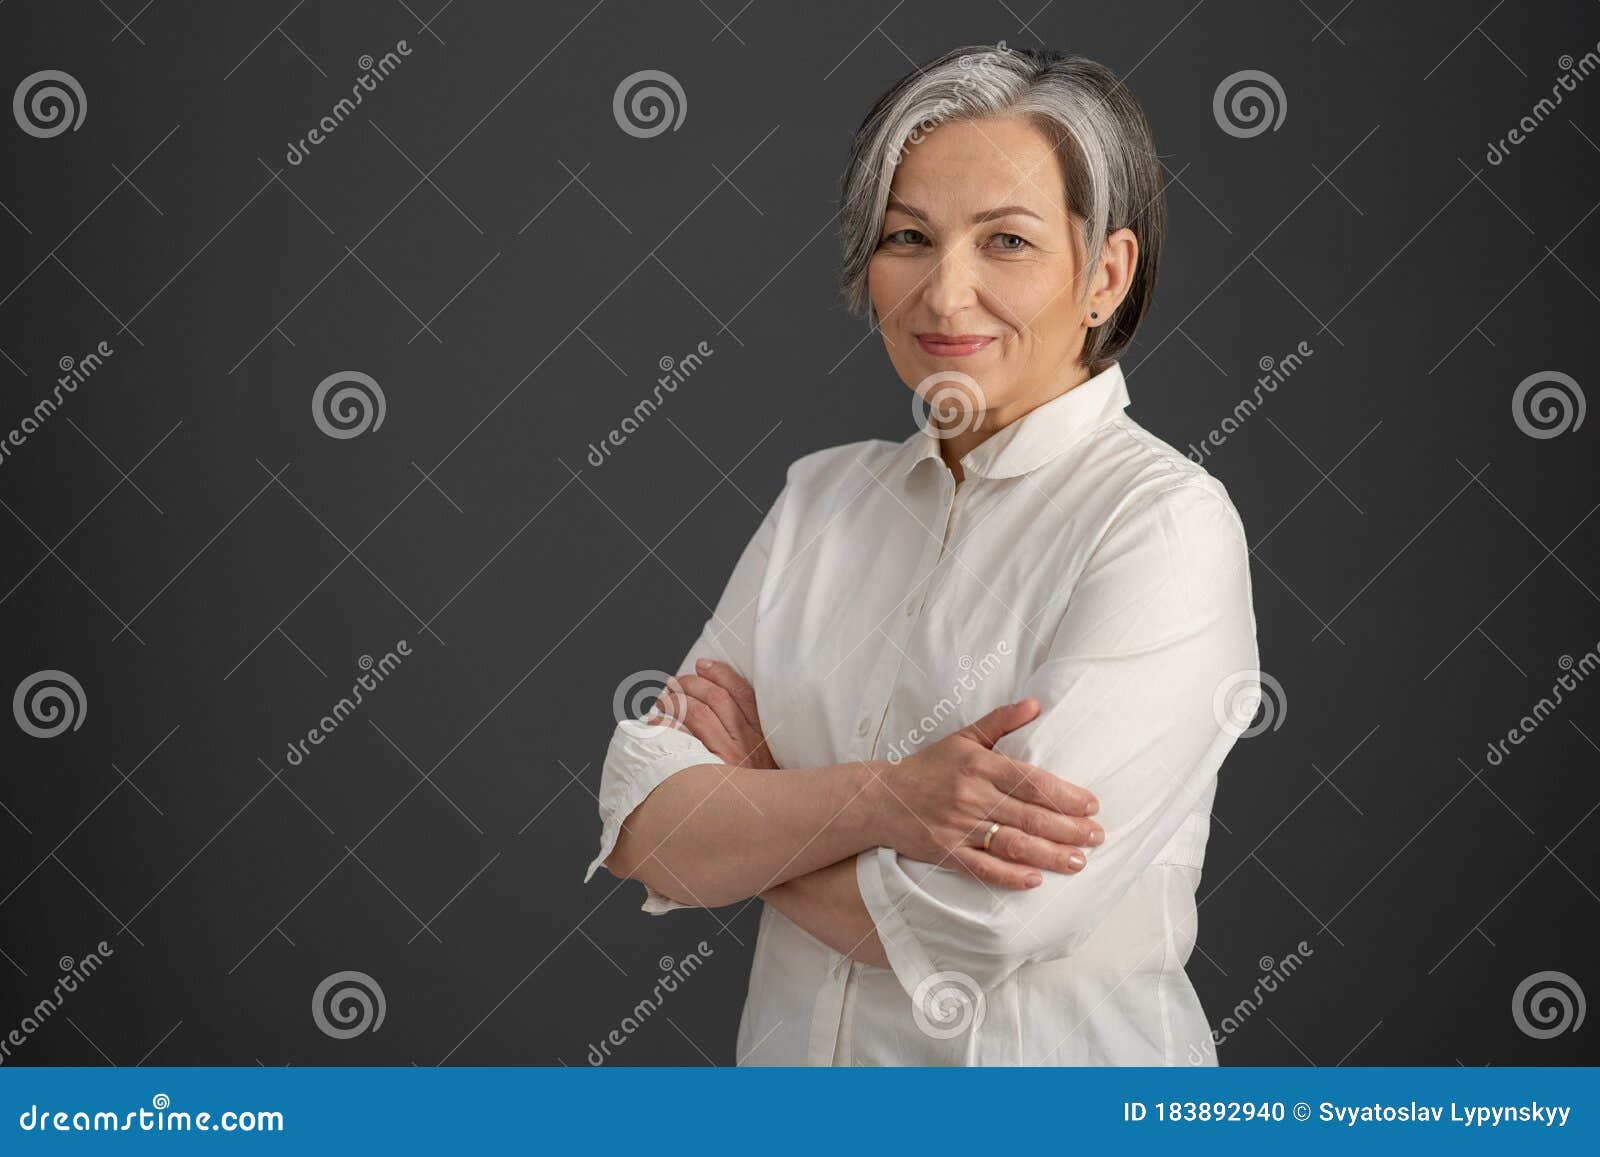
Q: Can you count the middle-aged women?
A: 1